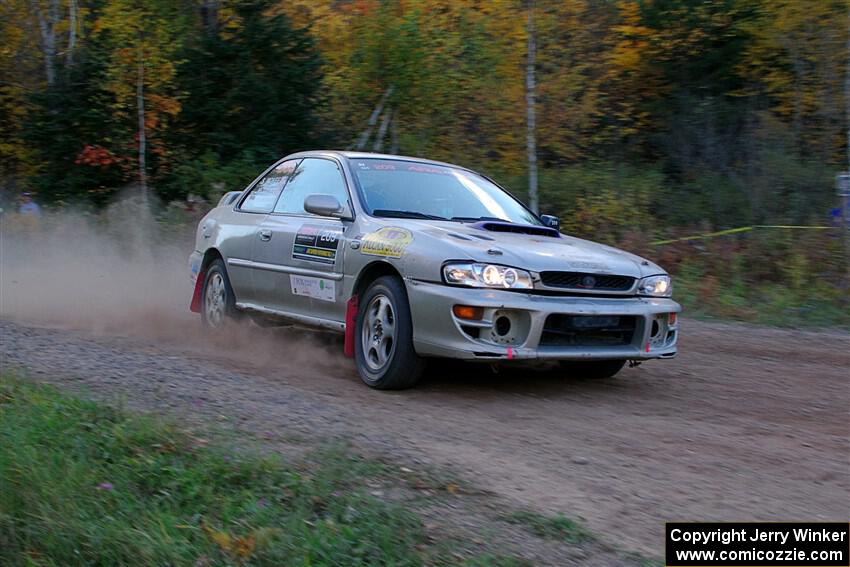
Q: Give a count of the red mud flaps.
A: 2